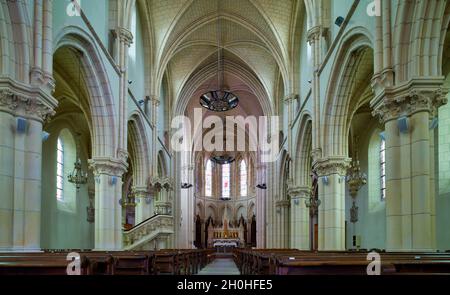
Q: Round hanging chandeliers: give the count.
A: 2